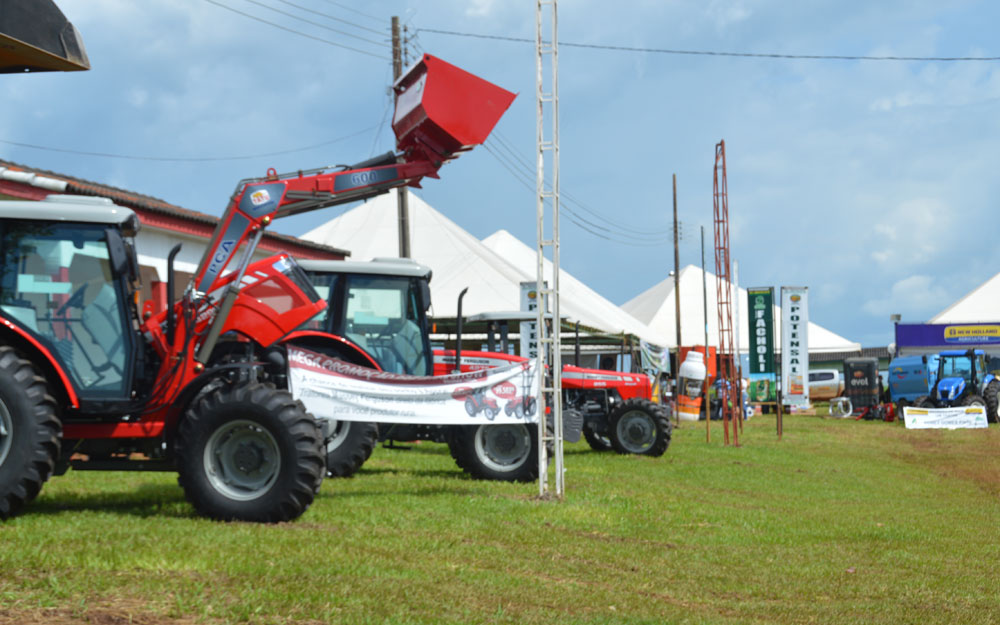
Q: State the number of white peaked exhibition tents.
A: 4